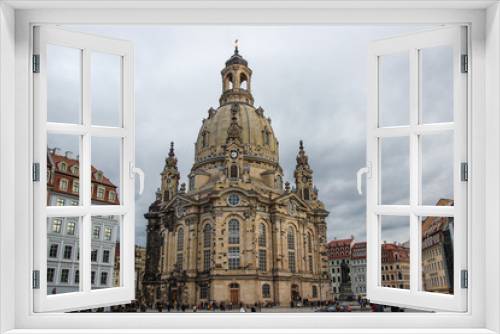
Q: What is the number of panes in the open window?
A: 12